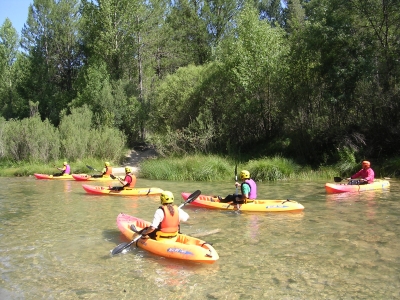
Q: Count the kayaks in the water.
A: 6